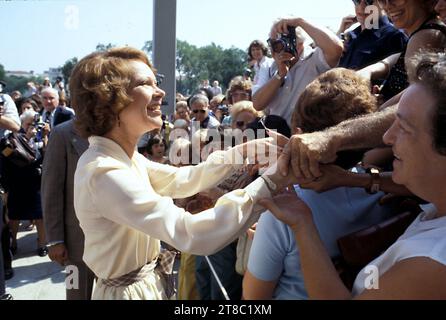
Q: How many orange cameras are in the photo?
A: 0